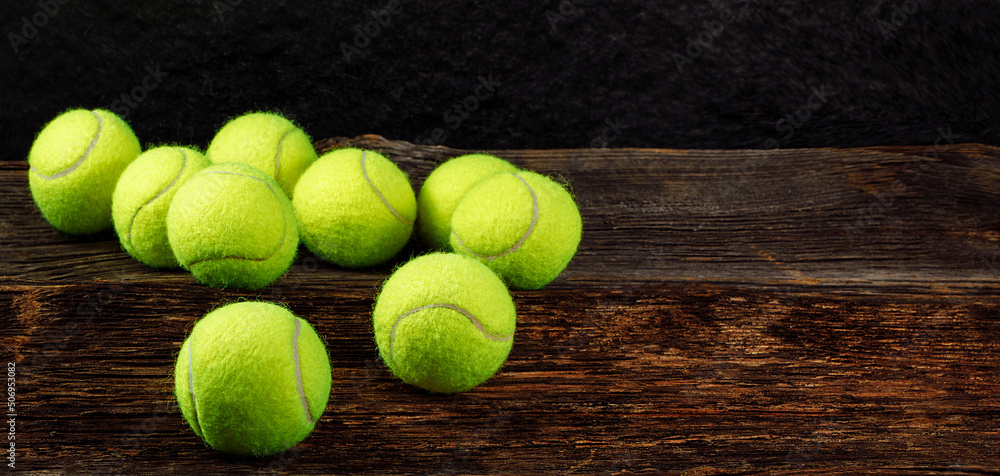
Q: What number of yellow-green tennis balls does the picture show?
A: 9